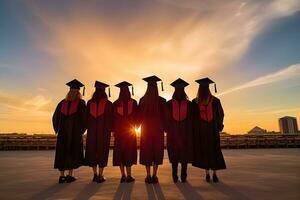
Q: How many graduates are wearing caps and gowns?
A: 6